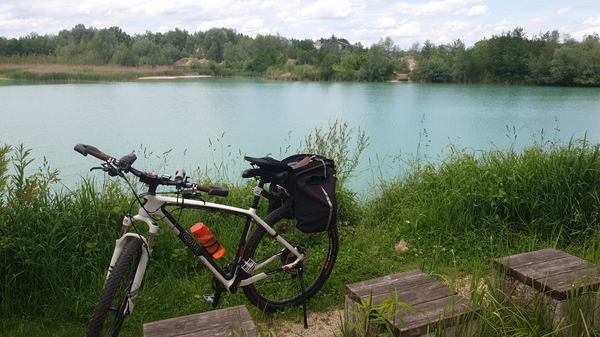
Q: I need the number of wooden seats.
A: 3